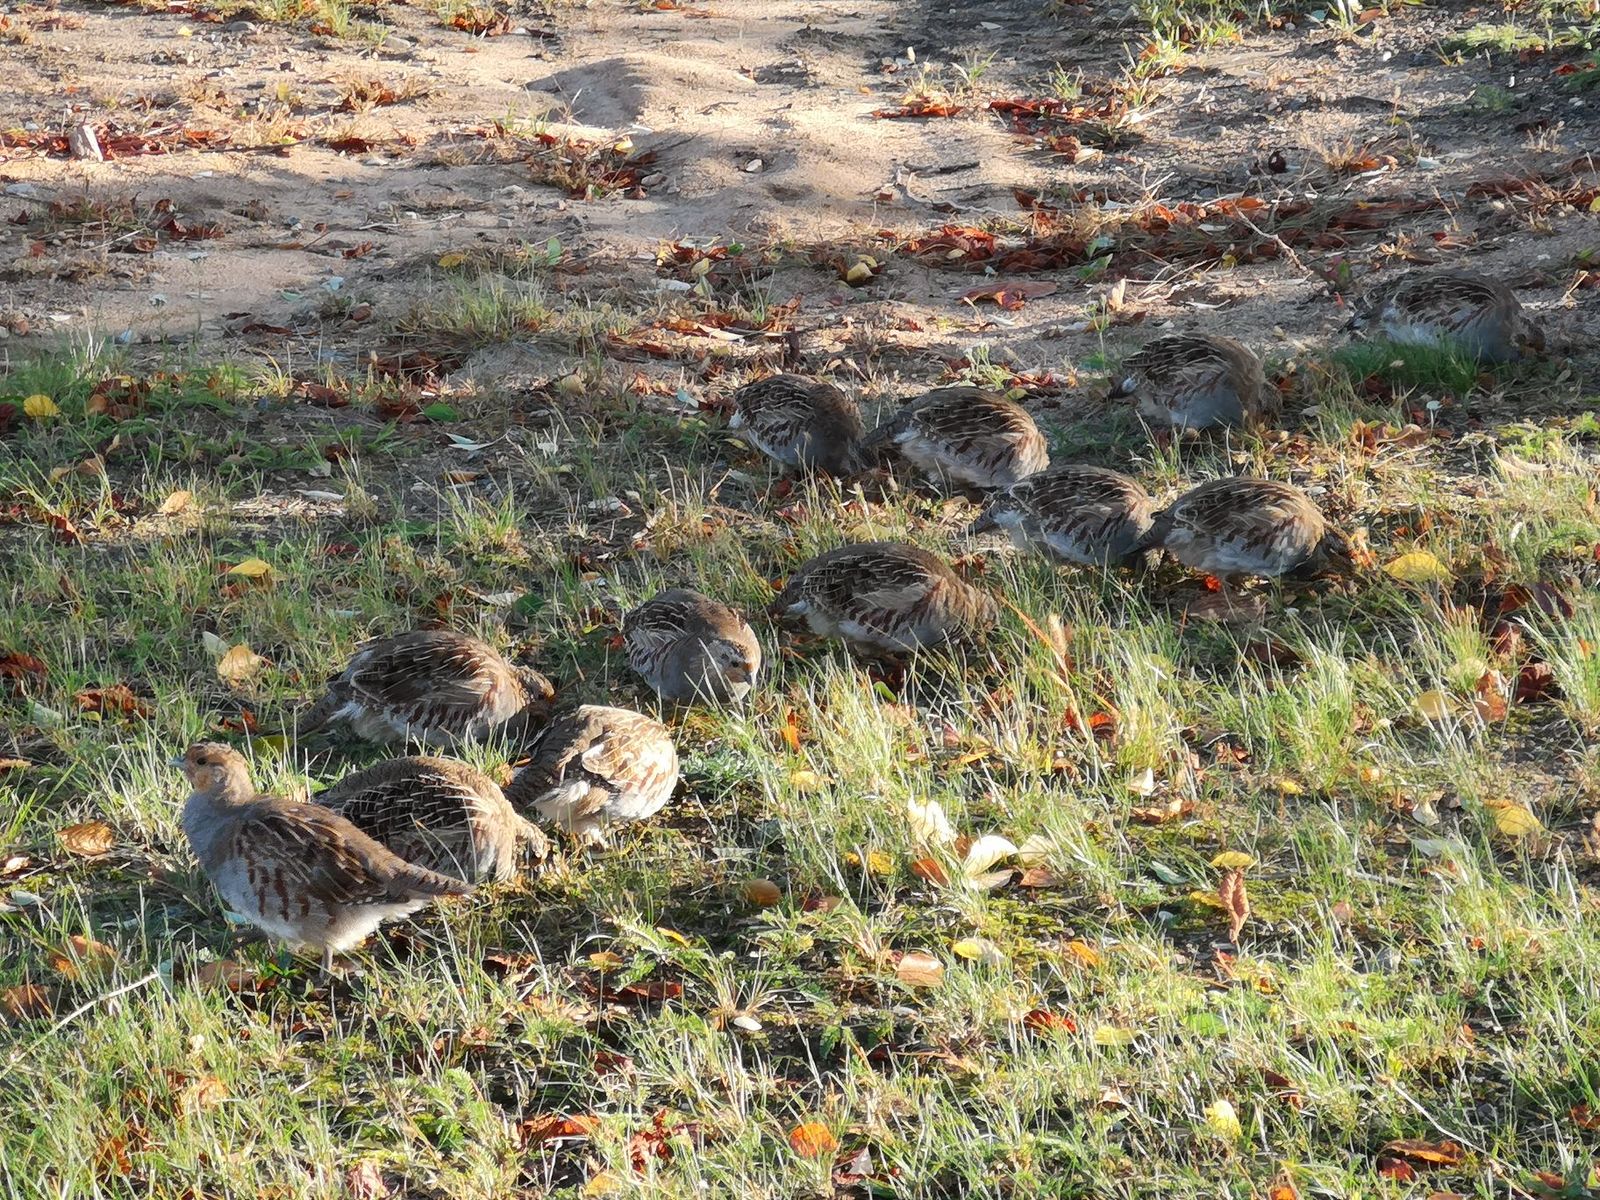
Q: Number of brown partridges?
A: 12